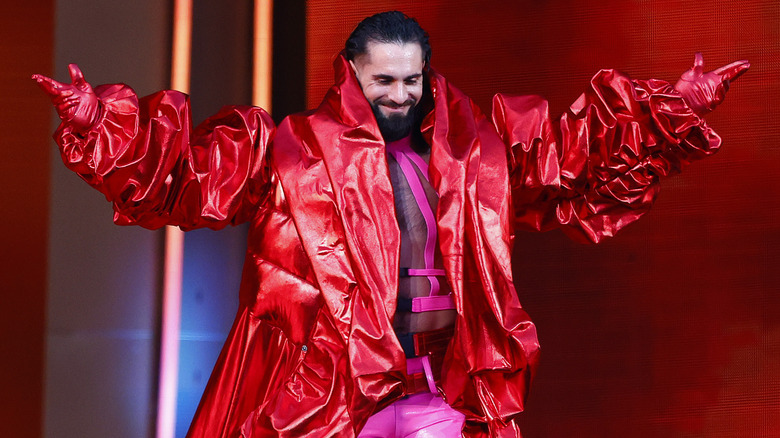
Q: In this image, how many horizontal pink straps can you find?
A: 2